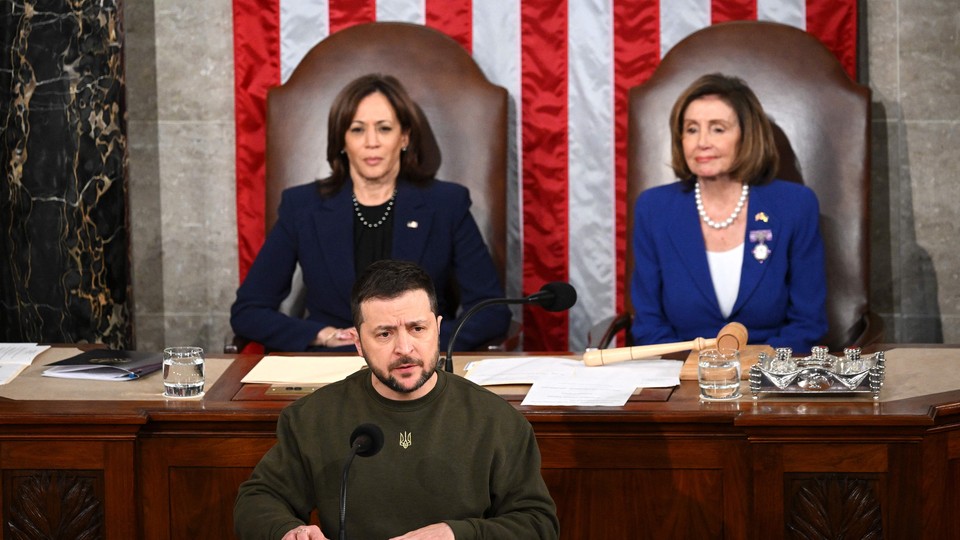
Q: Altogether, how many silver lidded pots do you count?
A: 3